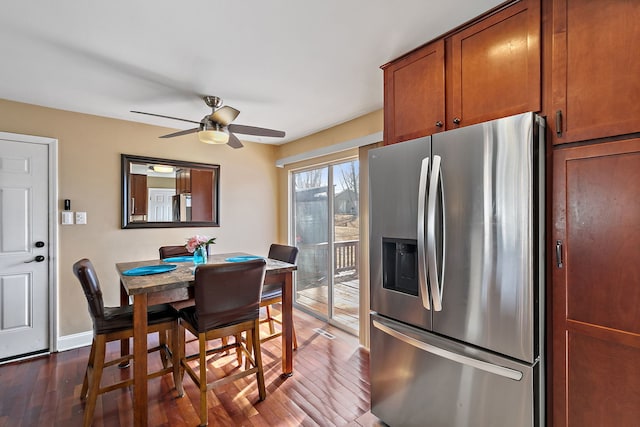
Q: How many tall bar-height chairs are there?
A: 4